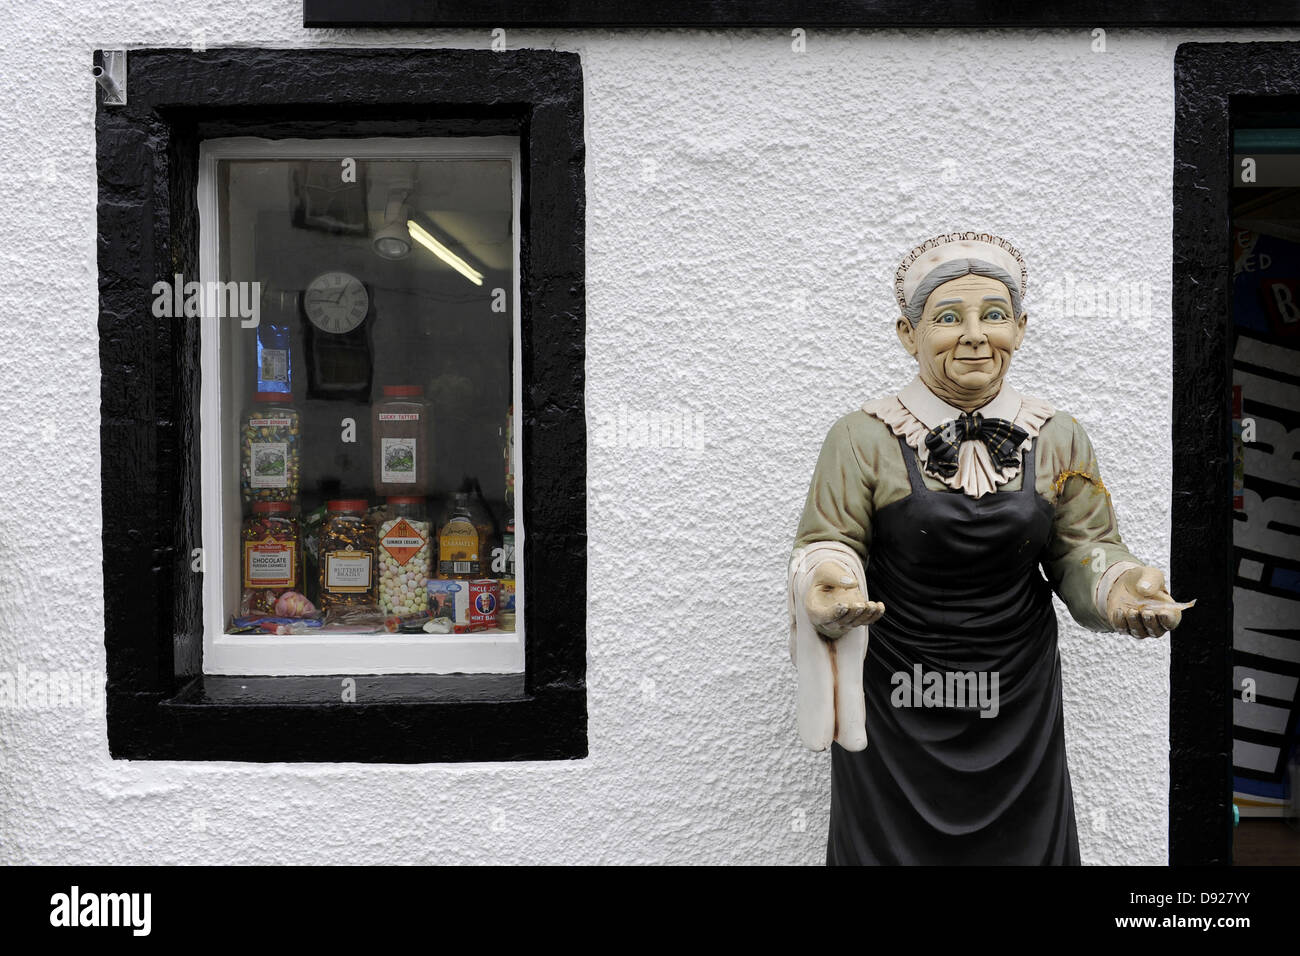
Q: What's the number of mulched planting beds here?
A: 0